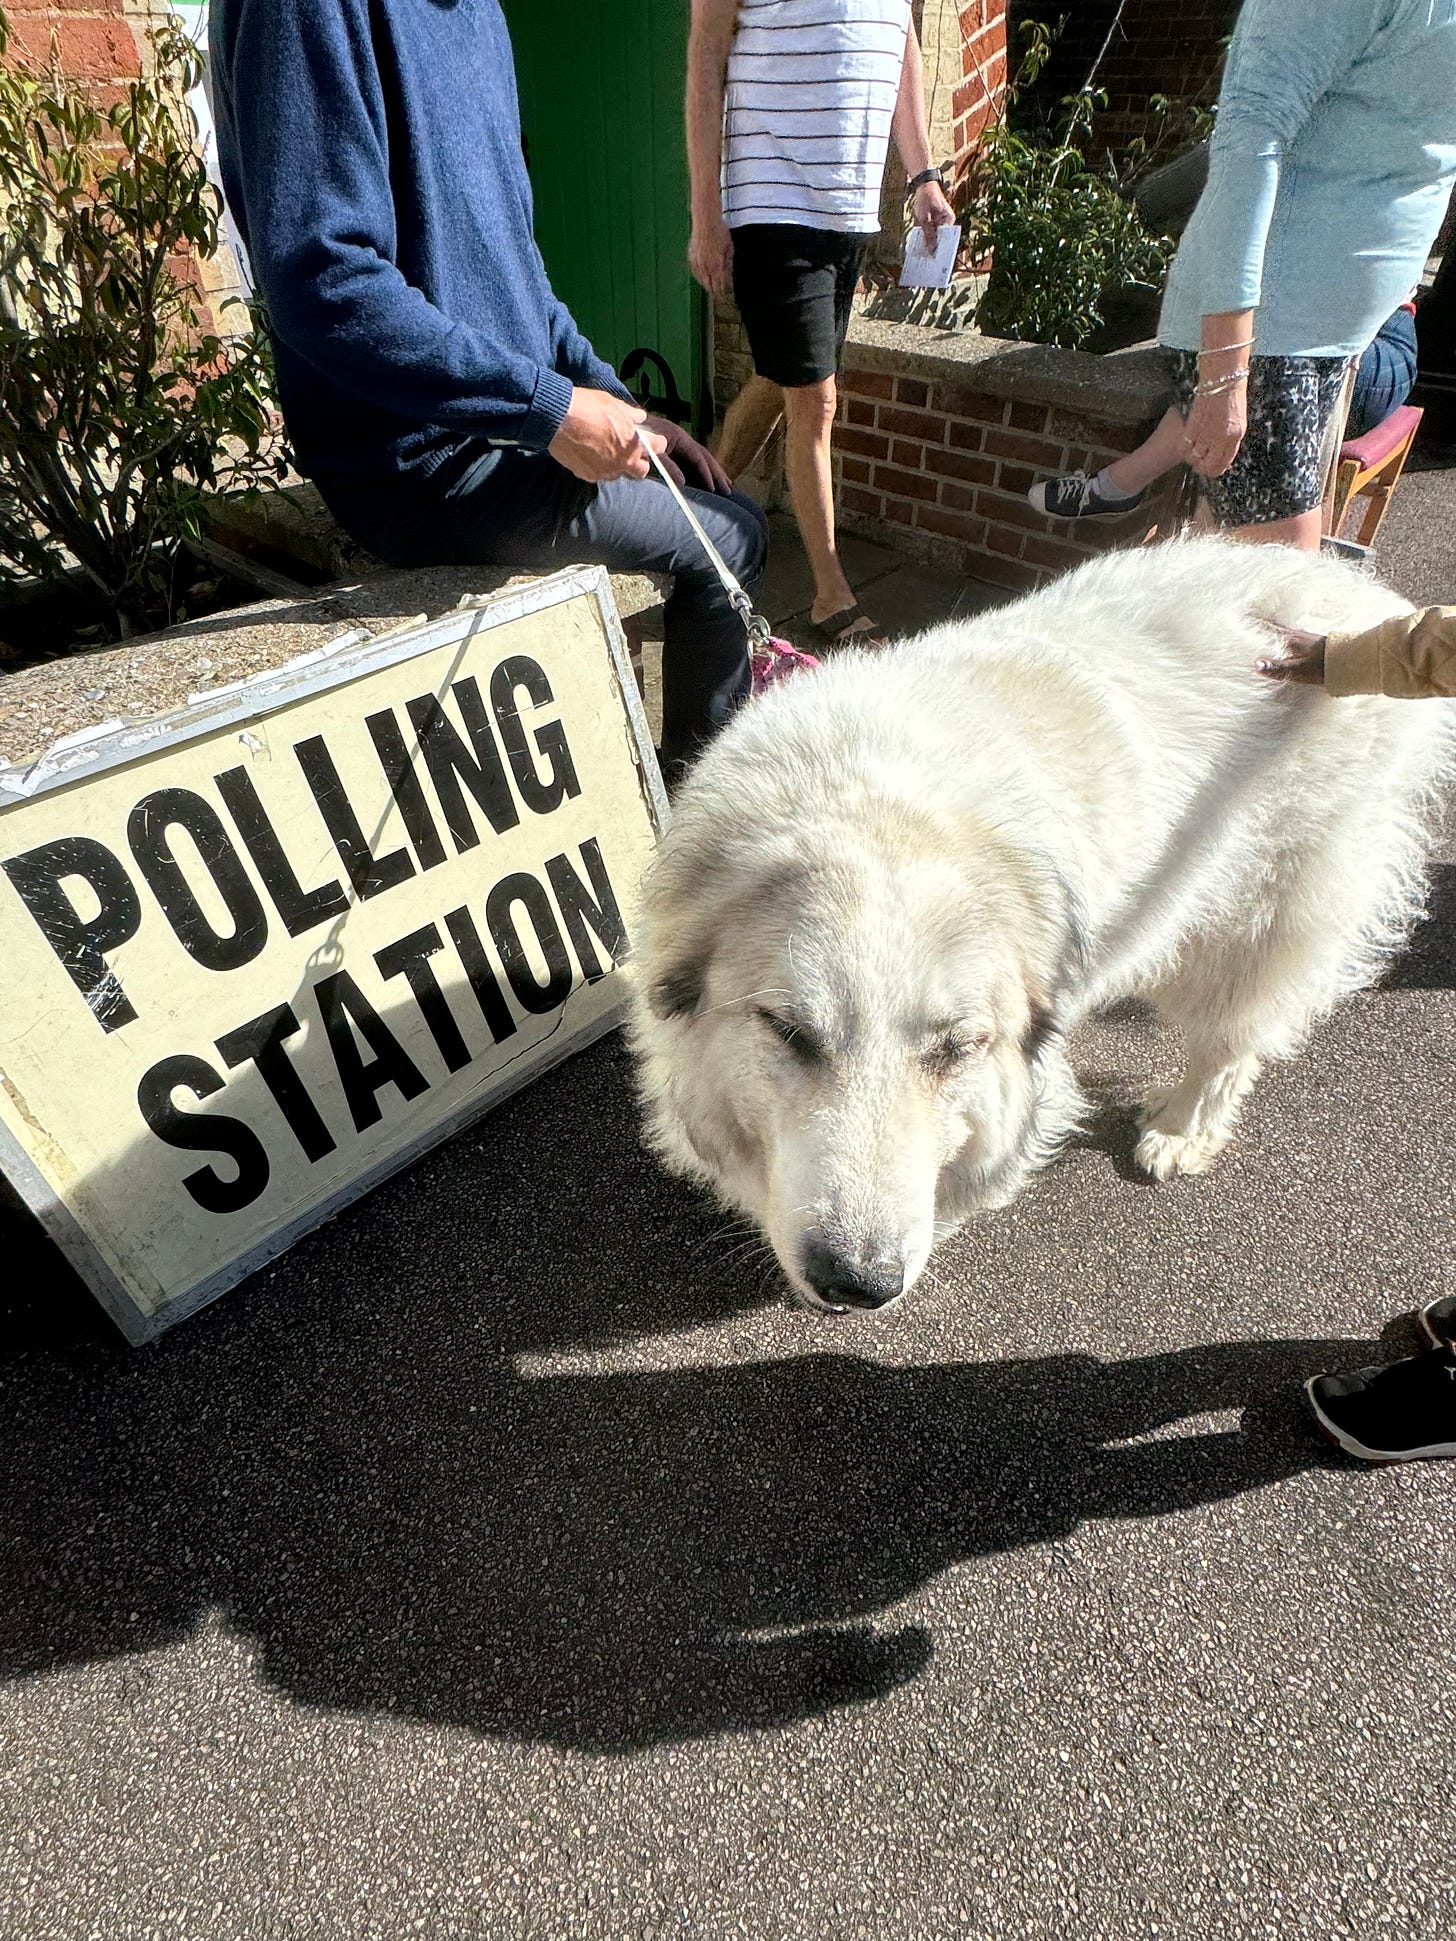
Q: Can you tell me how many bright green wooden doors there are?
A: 1